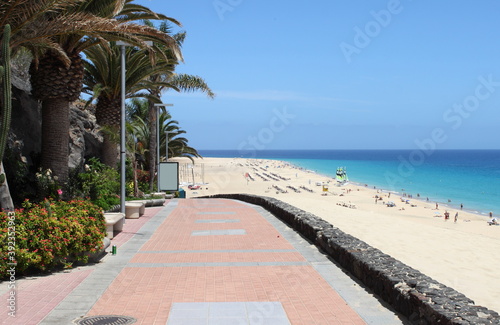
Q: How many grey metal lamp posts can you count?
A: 3